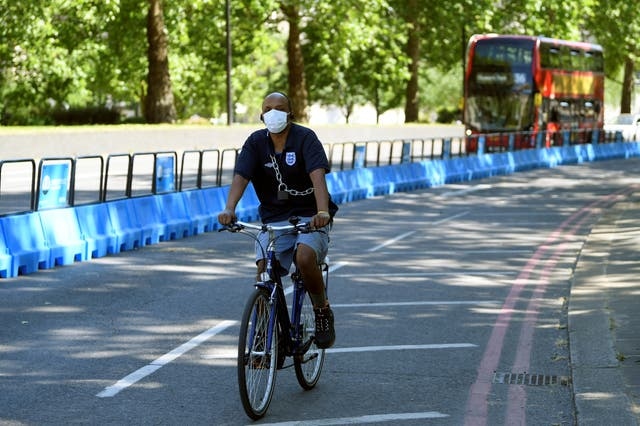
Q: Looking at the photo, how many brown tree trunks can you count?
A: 4